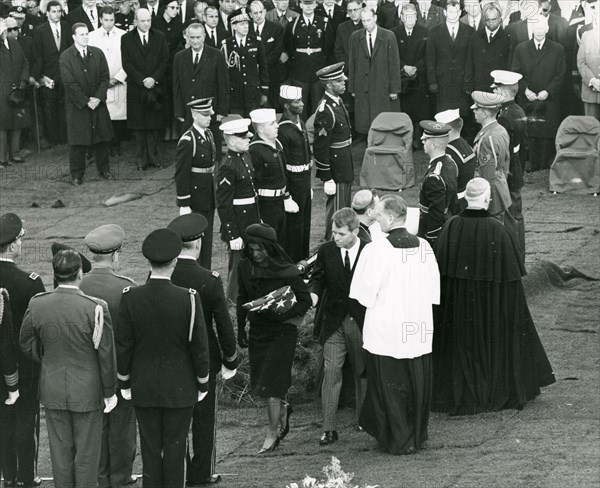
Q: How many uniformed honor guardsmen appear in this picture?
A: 9